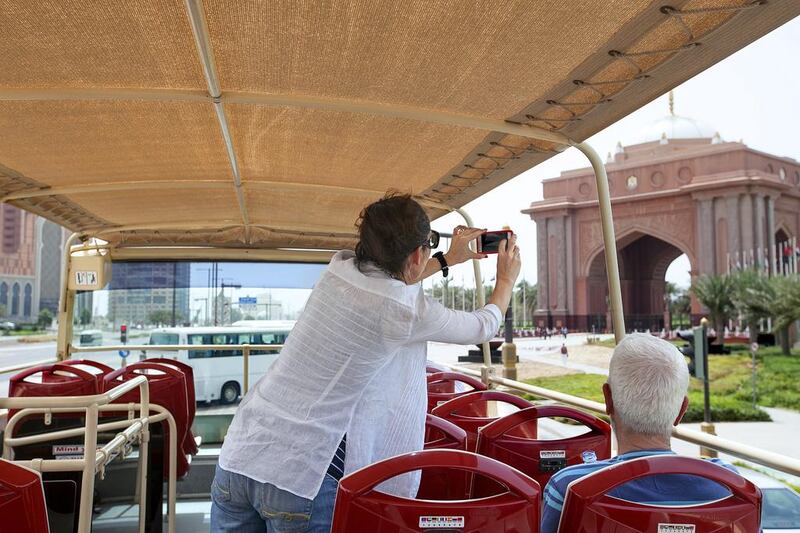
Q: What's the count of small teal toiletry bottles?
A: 0